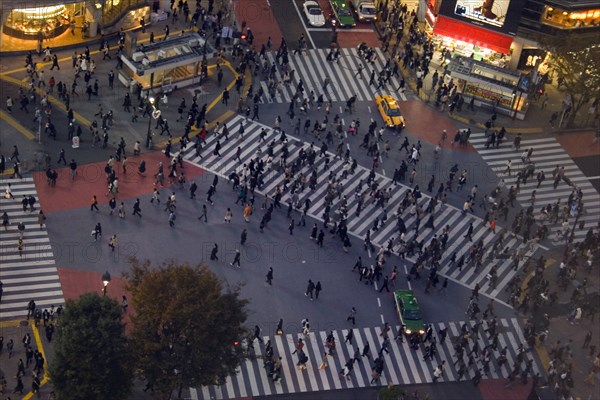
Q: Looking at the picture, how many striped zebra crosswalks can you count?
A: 5